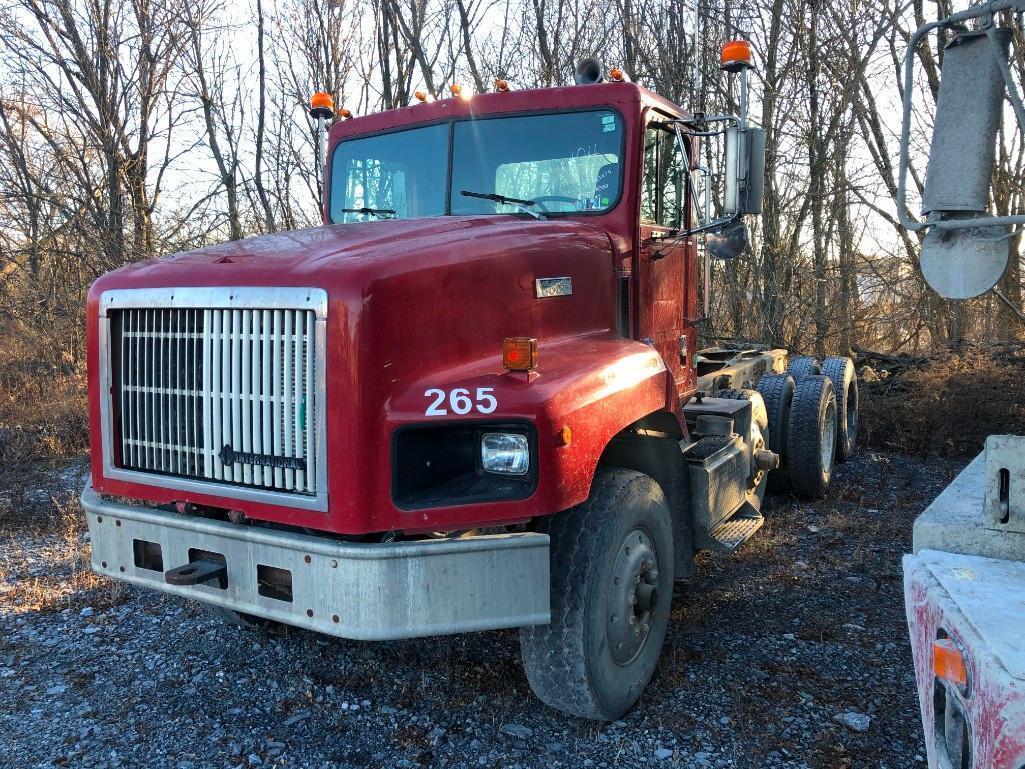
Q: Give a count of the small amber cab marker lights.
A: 5